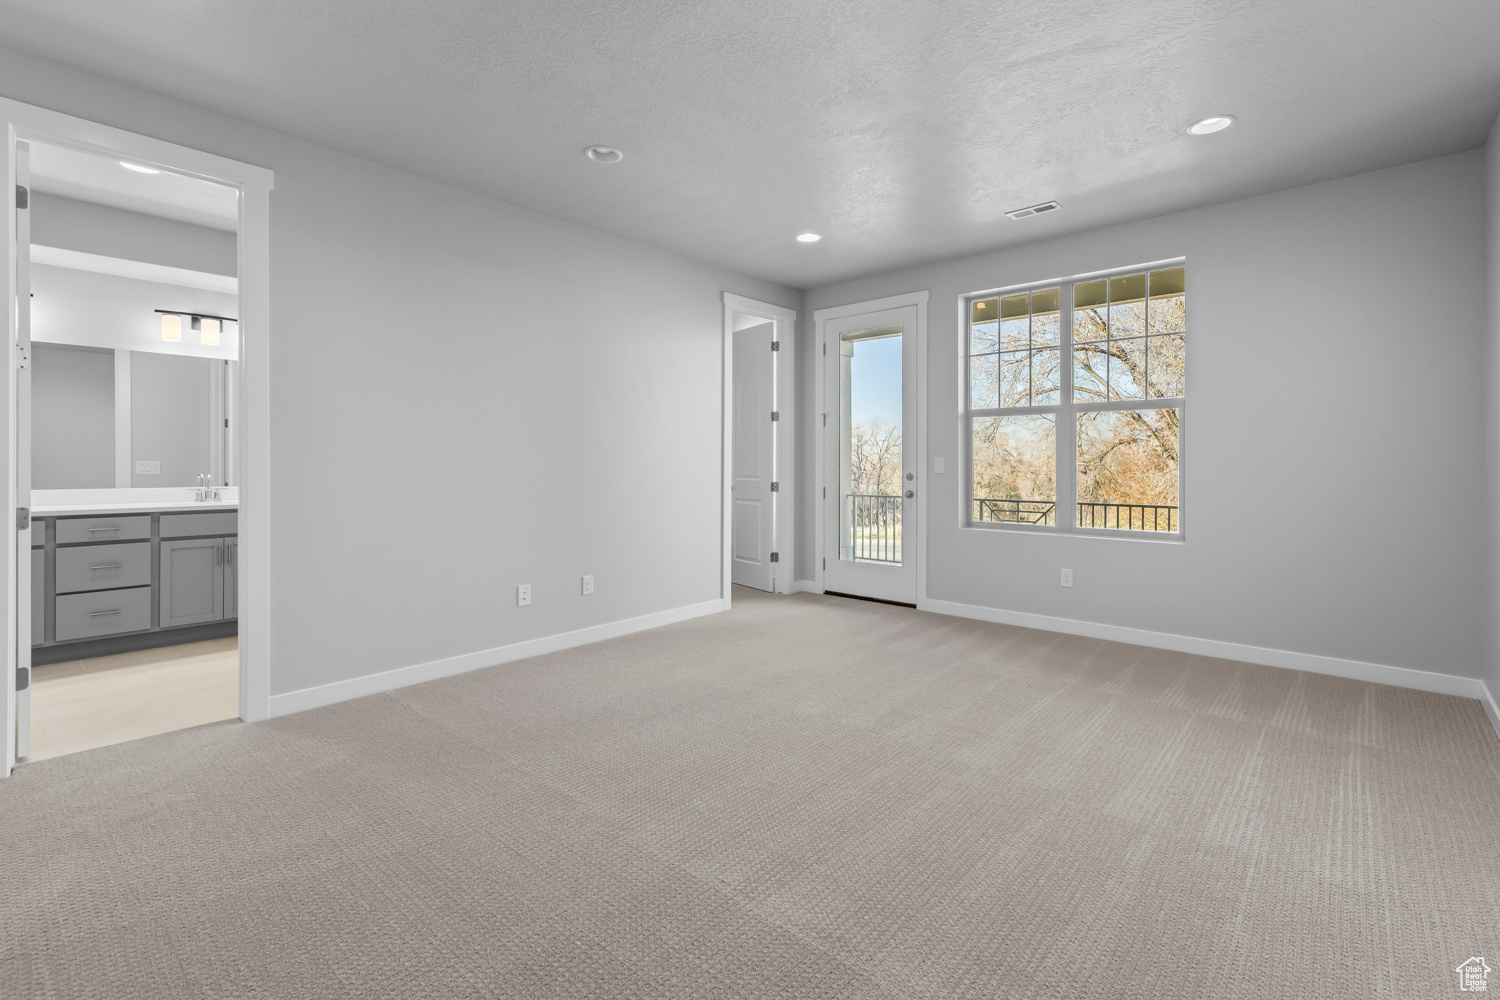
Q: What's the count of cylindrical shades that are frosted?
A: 2